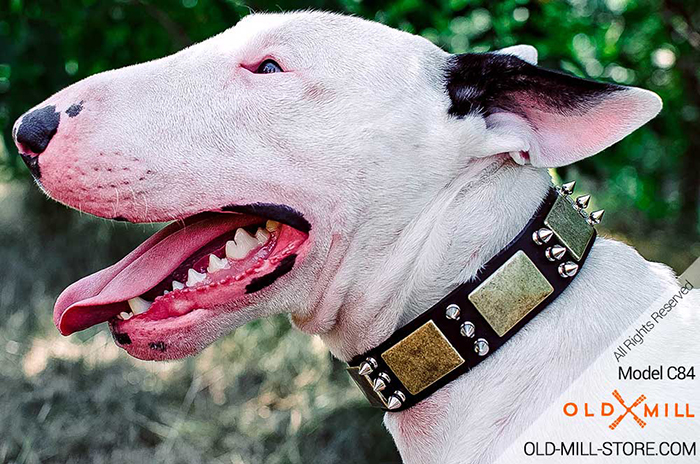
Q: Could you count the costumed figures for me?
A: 0